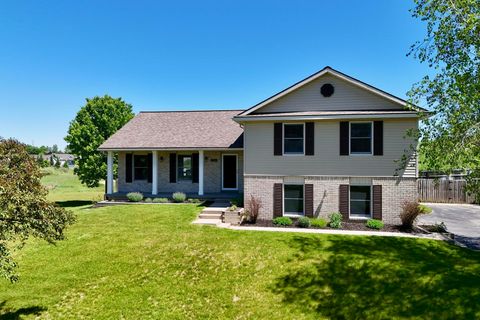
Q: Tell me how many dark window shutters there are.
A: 12